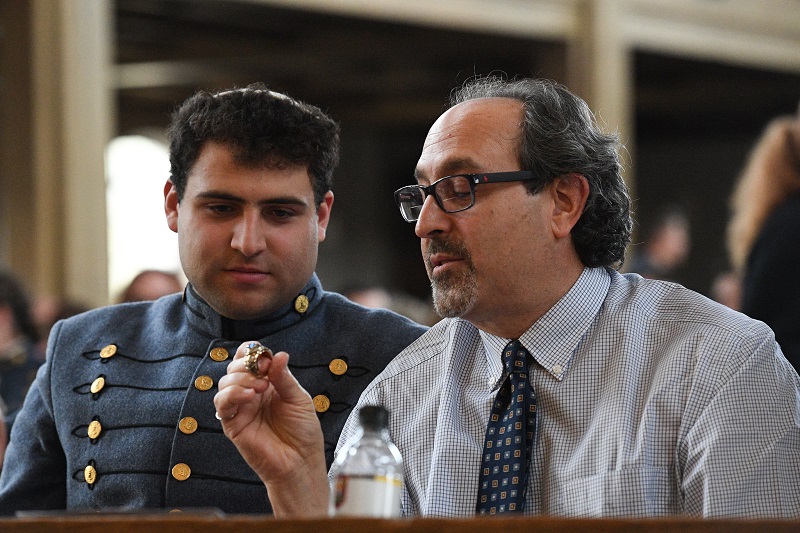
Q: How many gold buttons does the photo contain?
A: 11